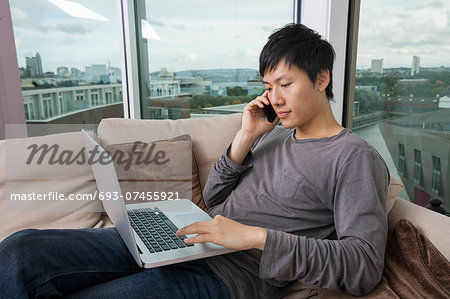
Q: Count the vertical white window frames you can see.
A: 2